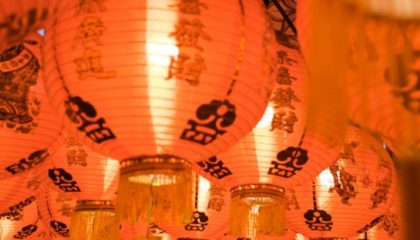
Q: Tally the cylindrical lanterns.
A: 0